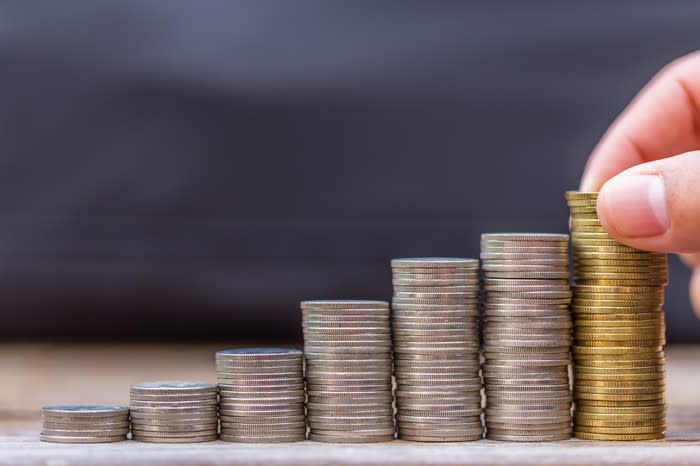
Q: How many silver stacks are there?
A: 6